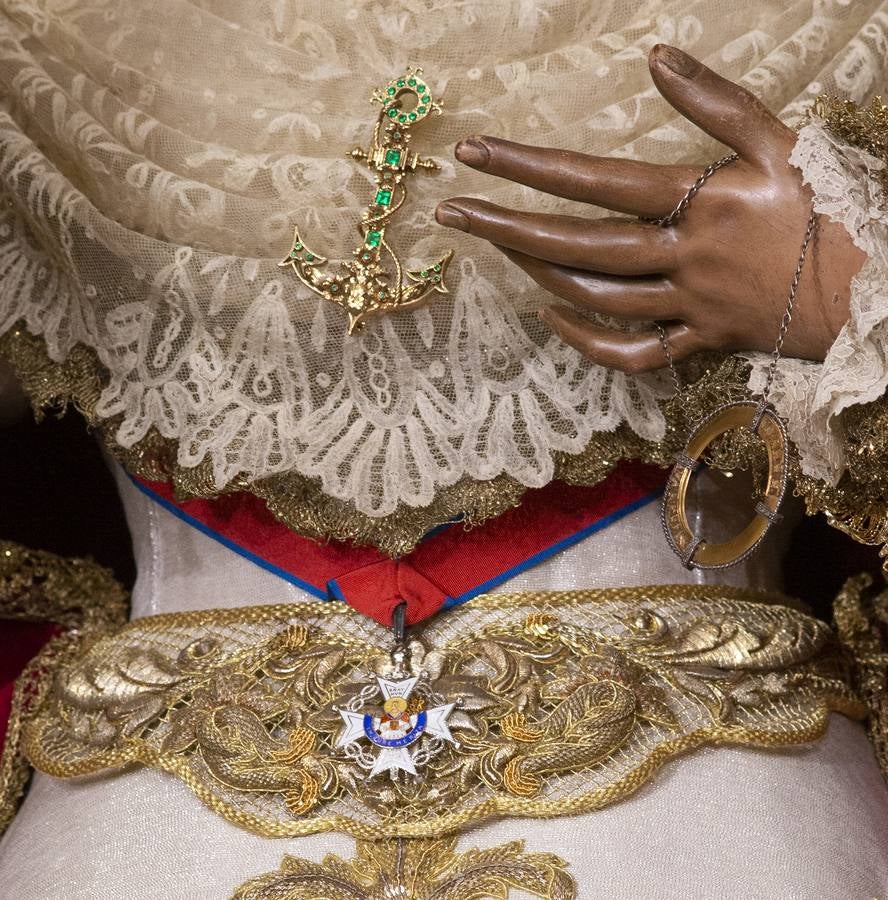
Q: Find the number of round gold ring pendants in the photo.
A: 1